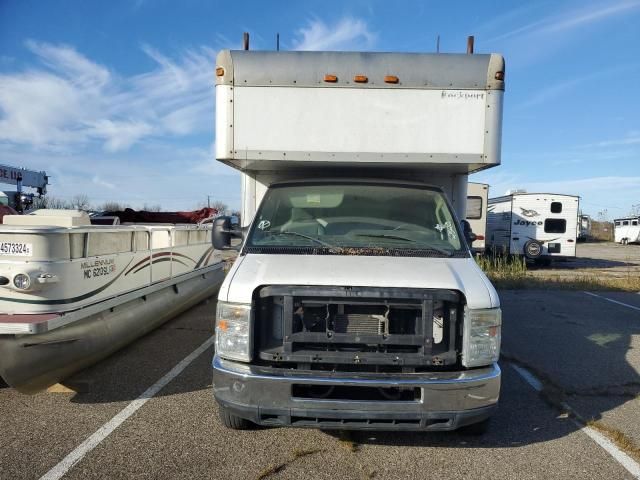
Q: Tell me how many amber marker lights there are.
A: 5